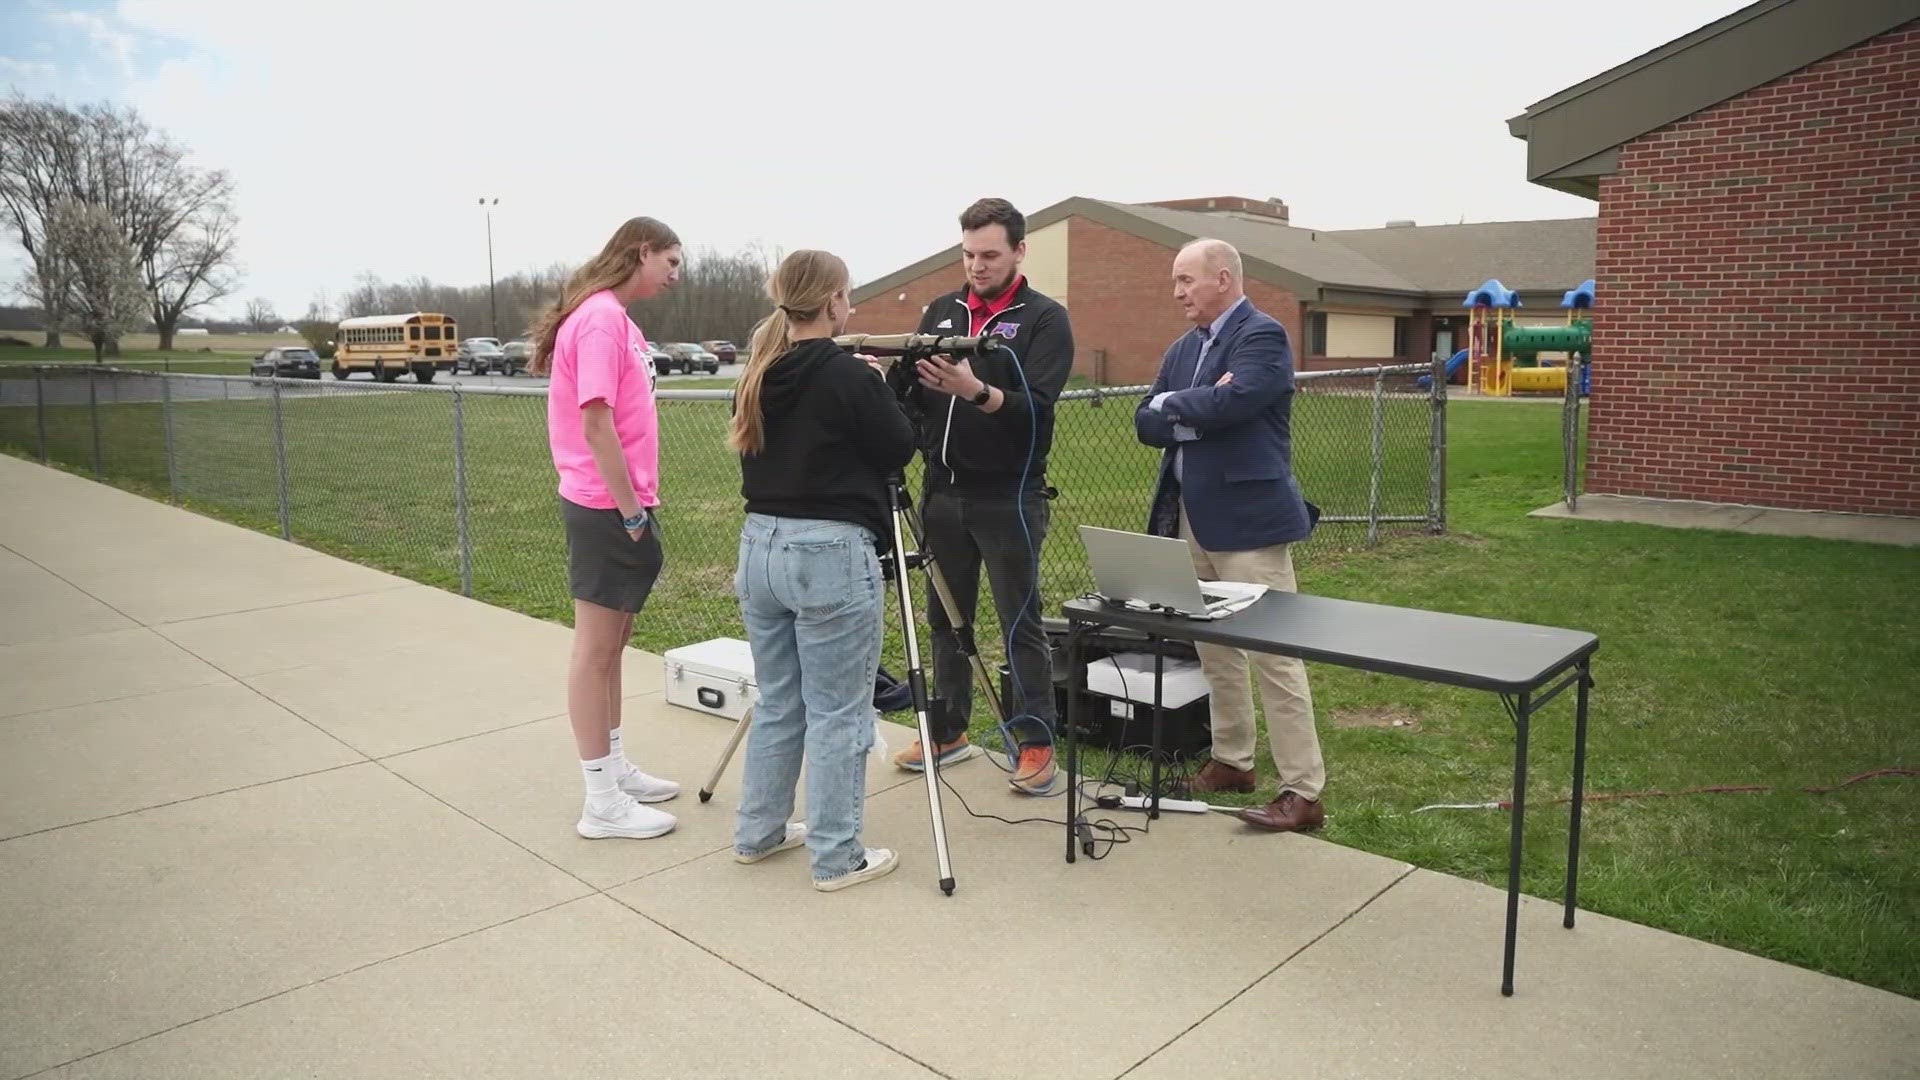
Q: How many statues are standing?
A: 0